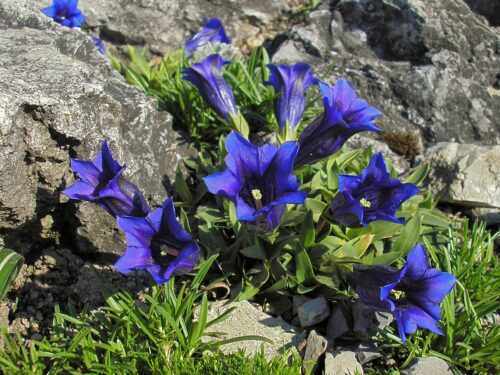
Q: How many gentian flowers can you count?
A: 11